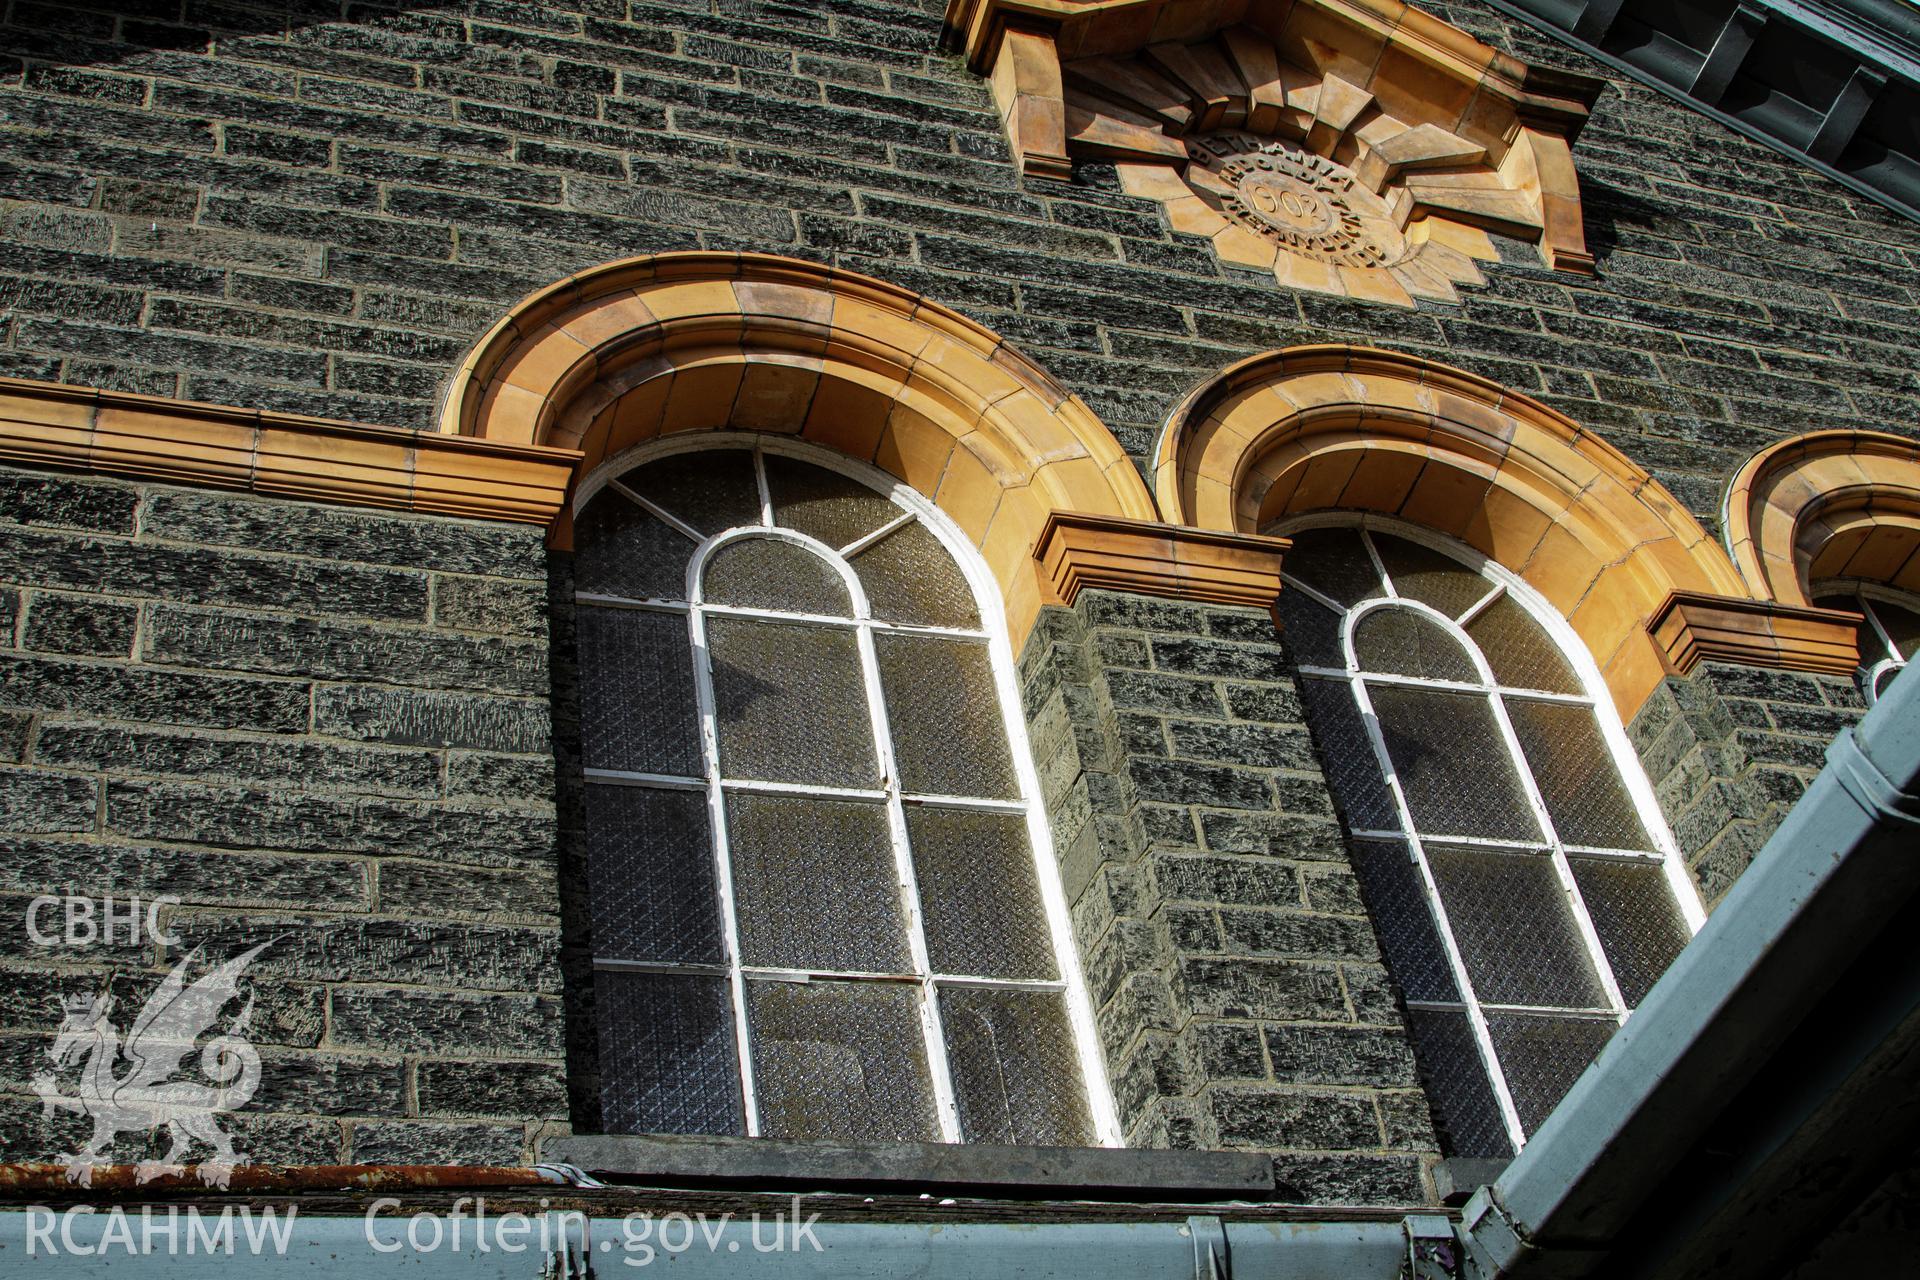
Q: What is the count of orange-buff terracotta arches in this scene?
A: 3